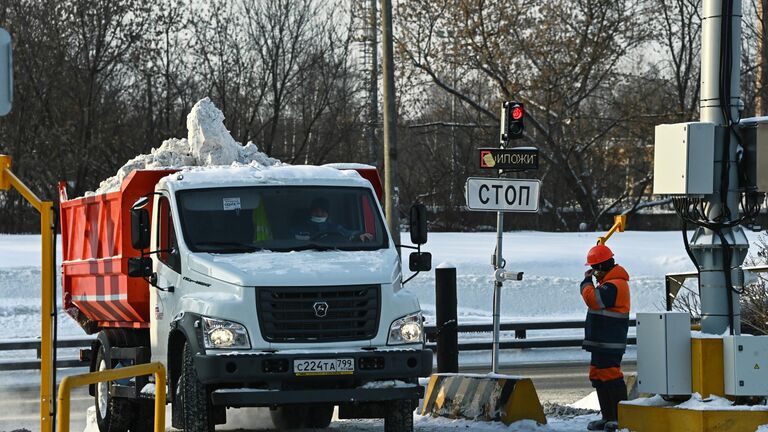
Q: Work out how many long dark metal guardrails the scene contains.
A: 2